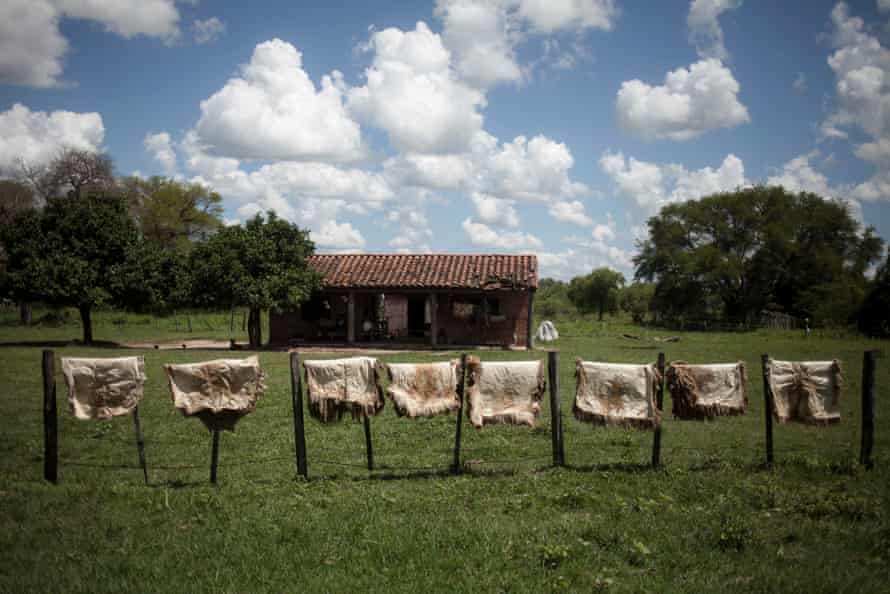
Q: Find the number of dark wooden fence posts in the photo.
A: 10